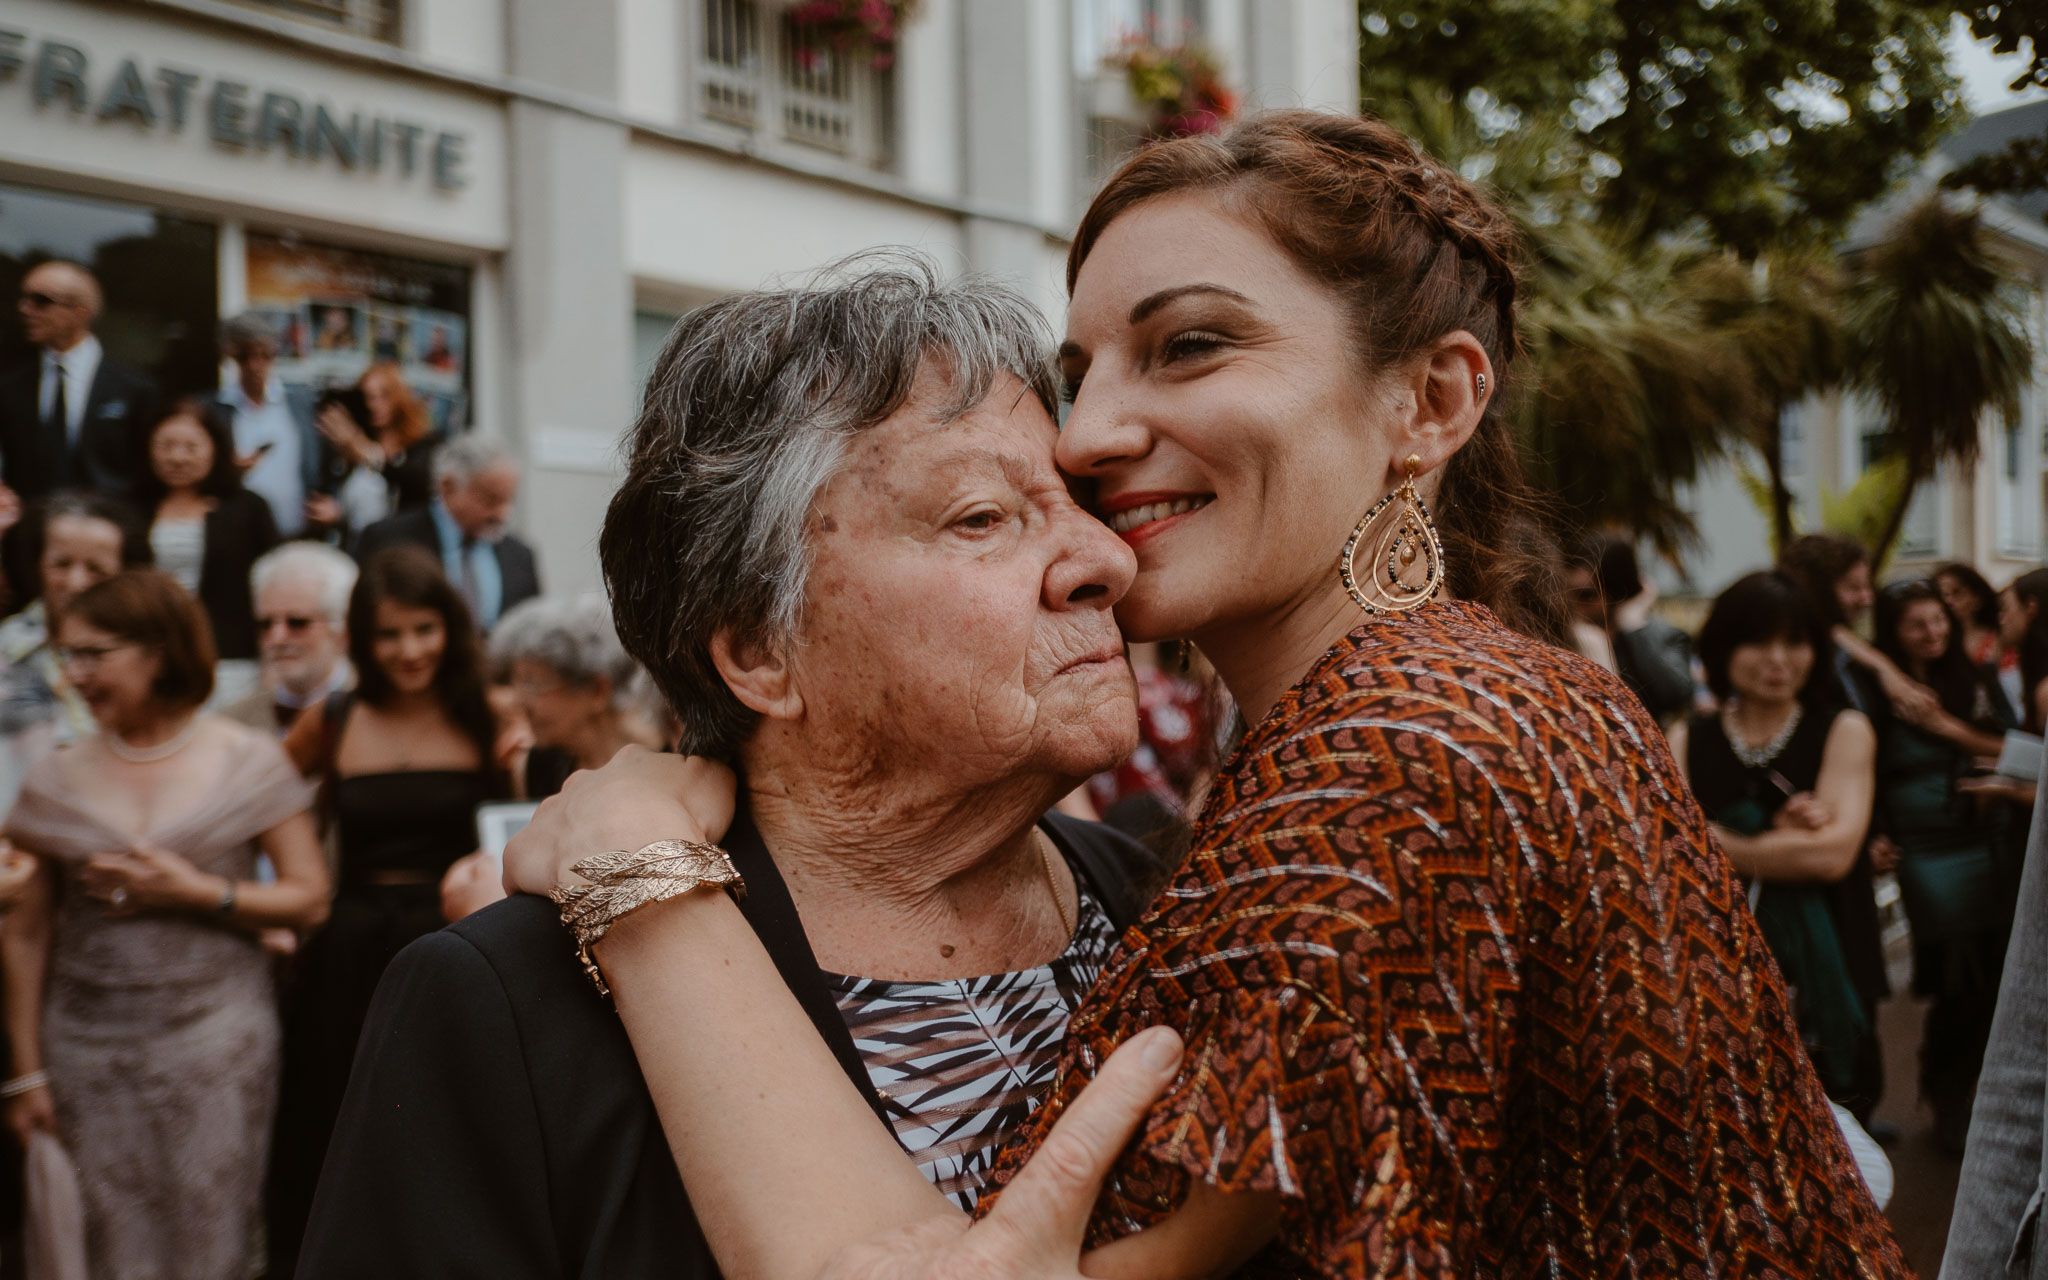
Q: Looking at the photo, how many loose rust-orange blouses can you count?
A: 1